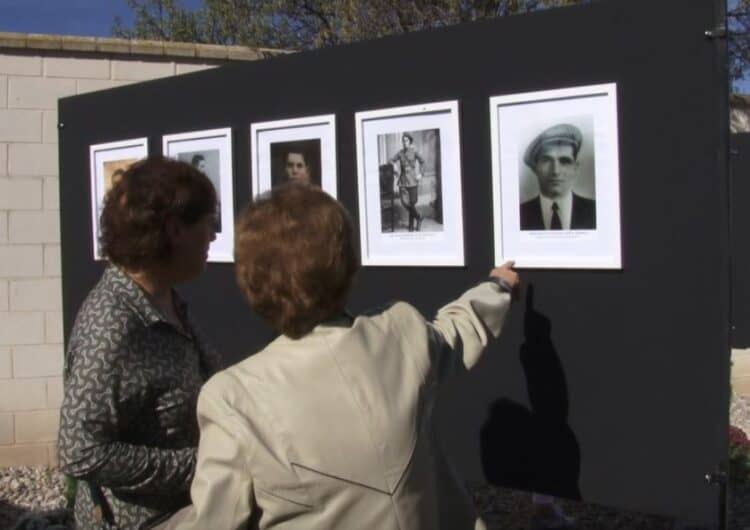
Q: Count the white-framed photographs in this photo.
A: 5